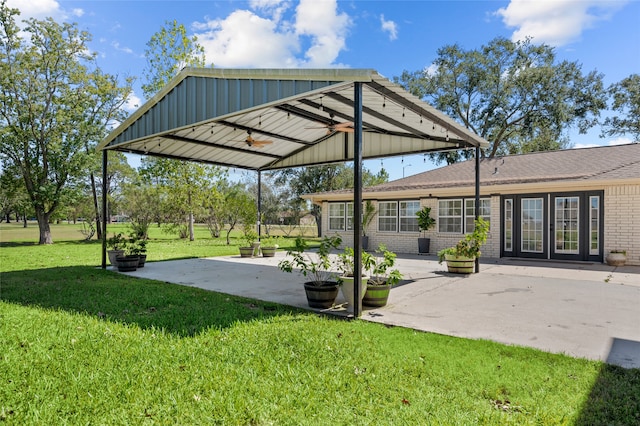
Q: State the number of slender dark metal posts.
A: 4